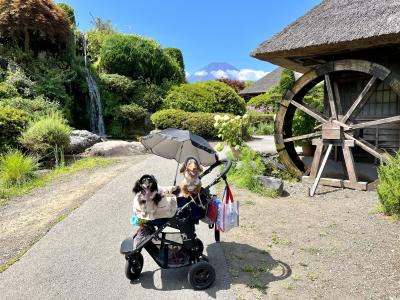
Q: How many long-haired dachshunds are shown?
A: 2